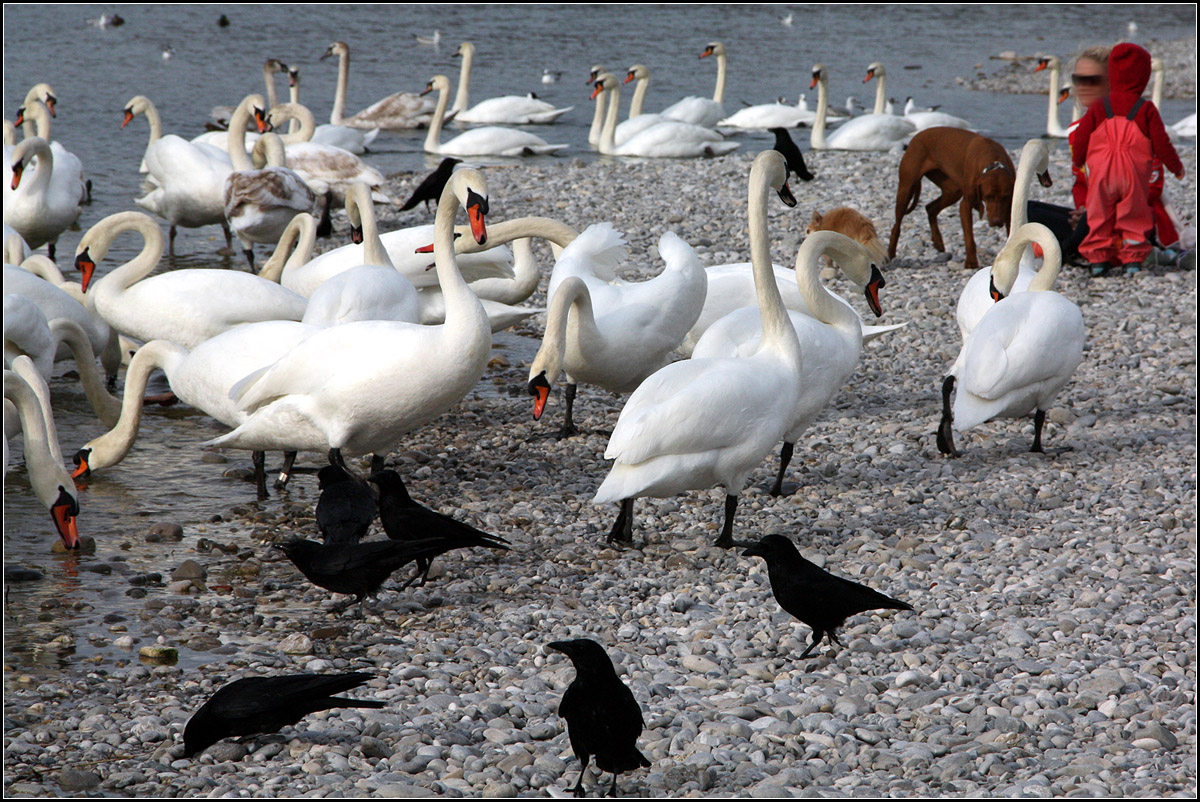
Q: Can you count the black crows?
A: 8